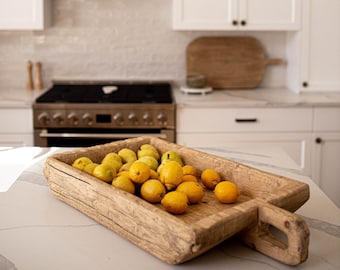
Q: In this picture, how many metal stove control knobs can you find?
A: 8